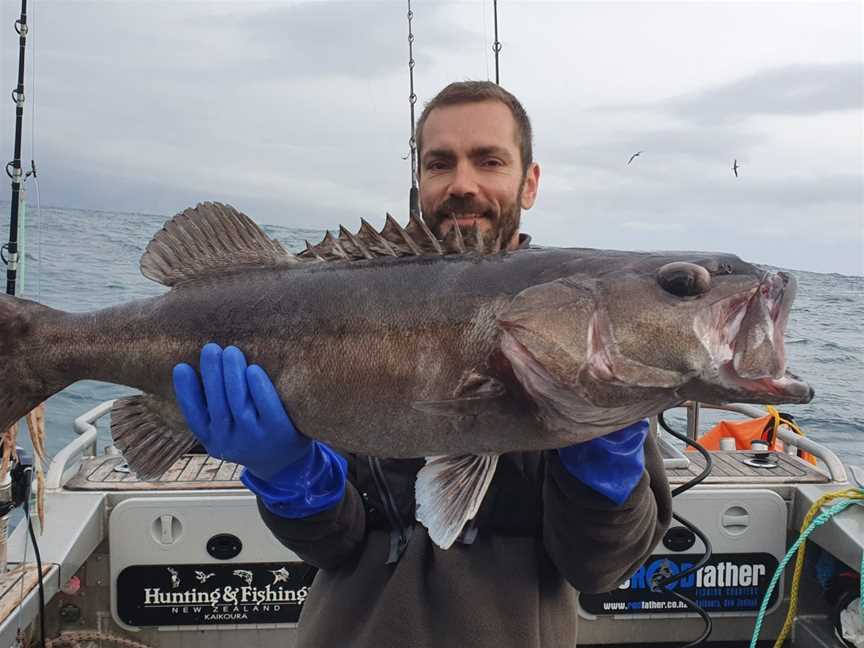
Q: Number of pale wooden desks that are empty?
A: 0